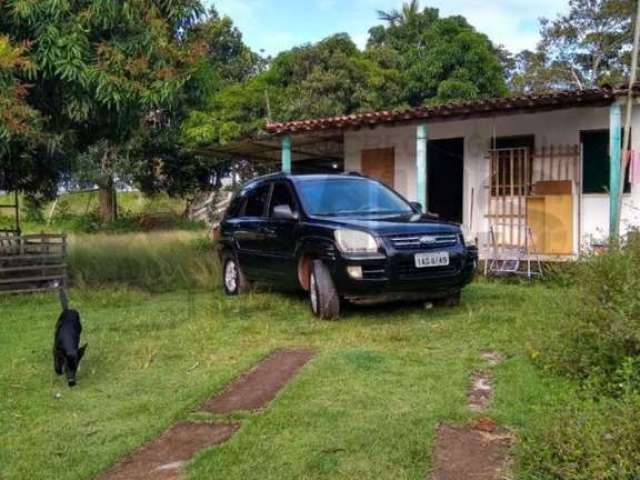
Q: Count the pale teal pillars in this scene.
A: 3